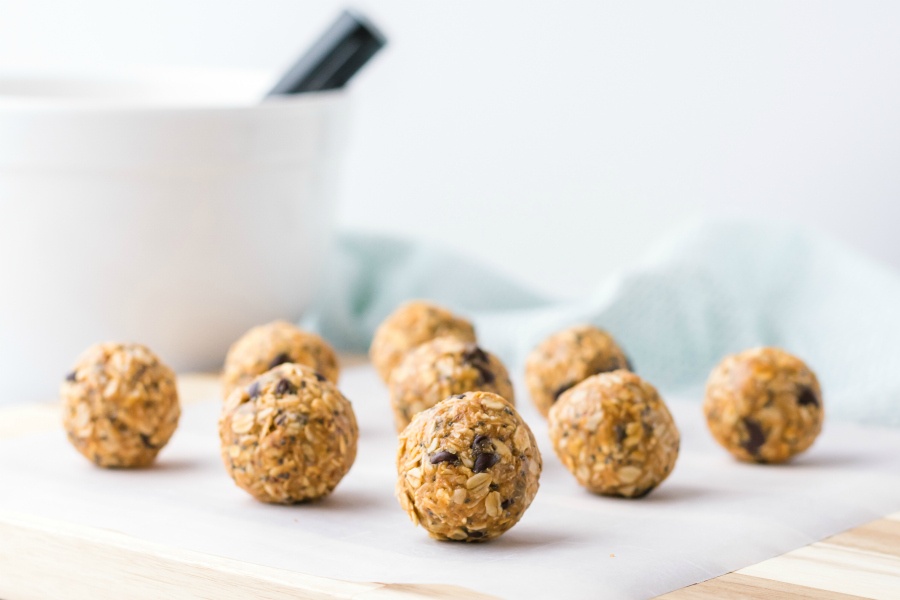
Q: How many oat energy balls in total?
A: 9